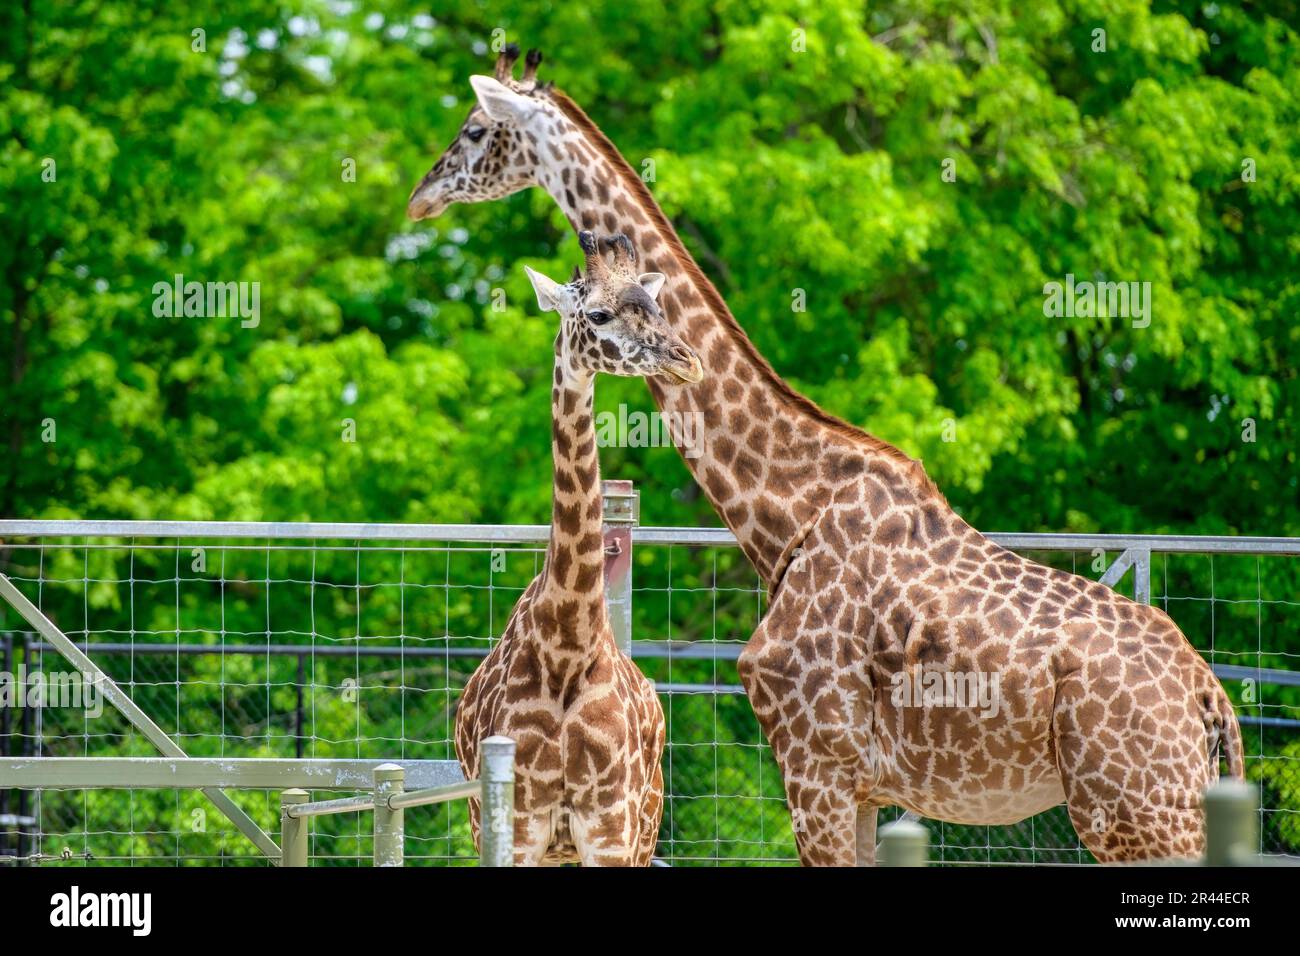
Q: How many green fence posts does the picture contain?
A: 5